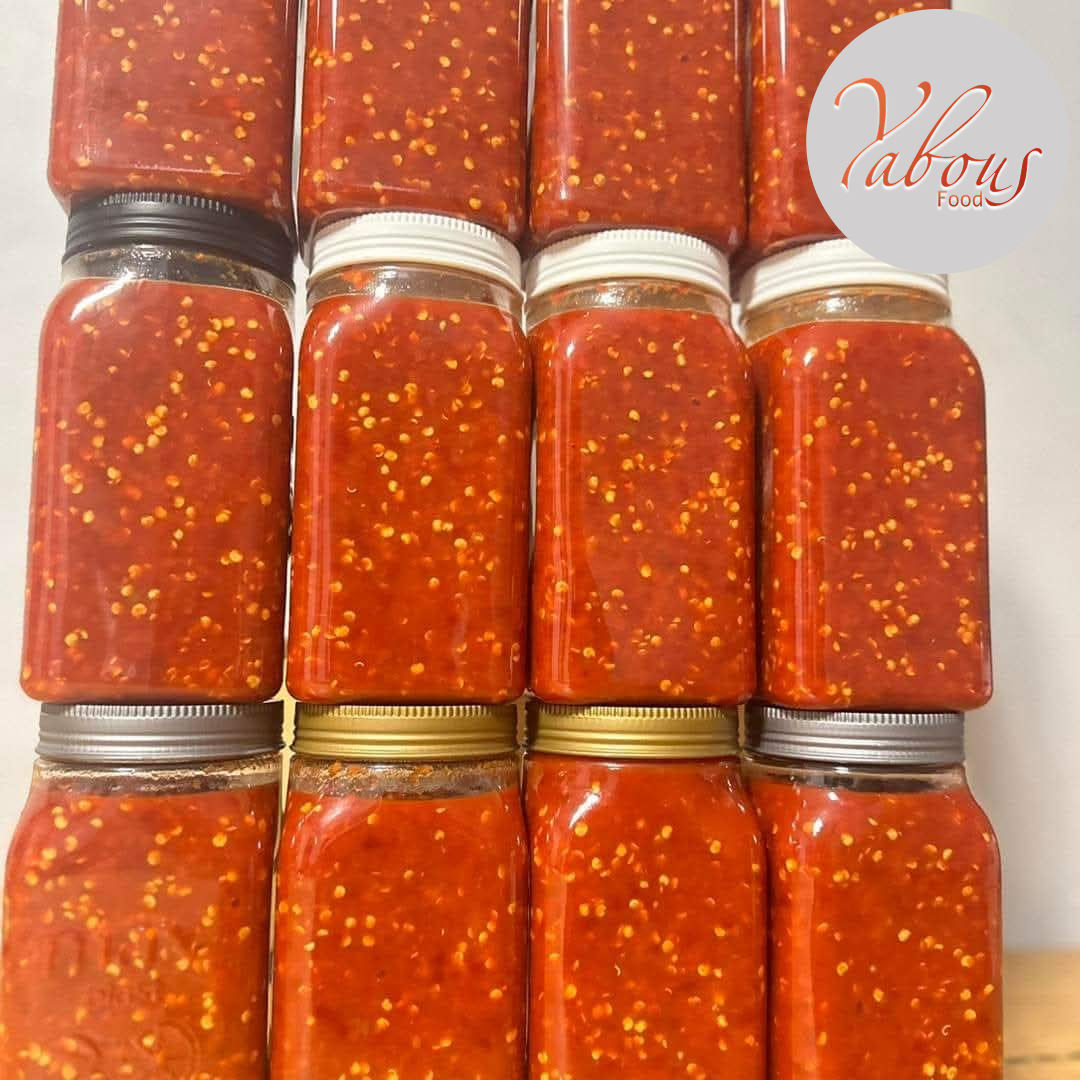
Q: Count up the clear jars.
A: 12